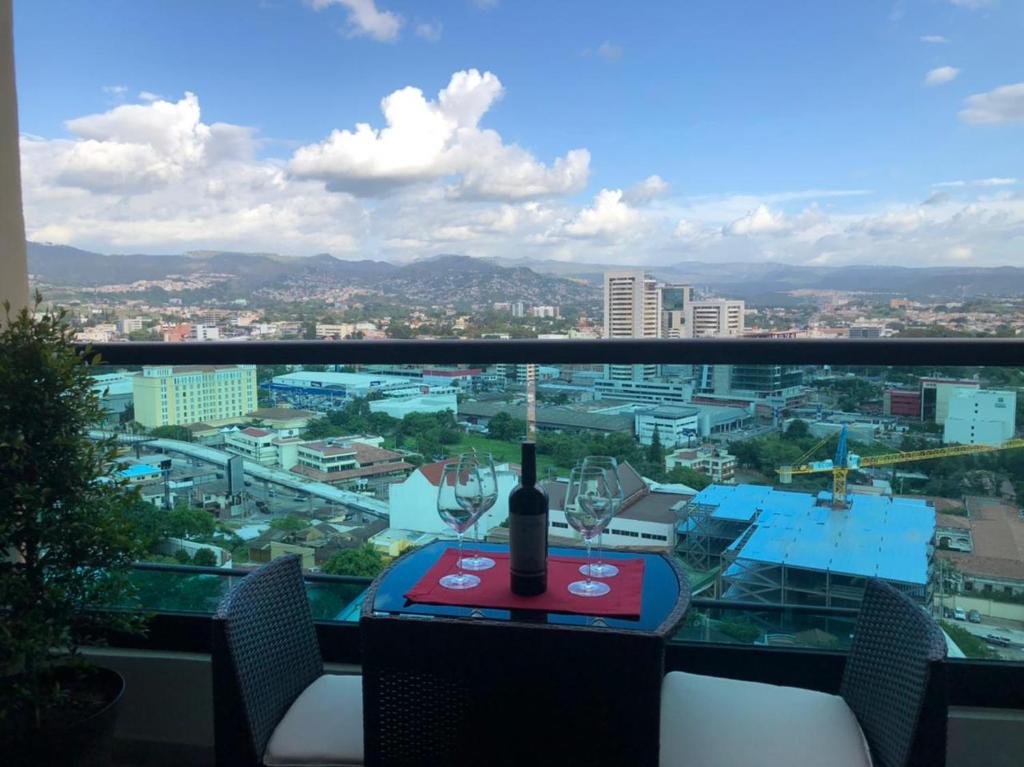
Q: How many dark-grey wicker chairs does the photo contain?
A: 2